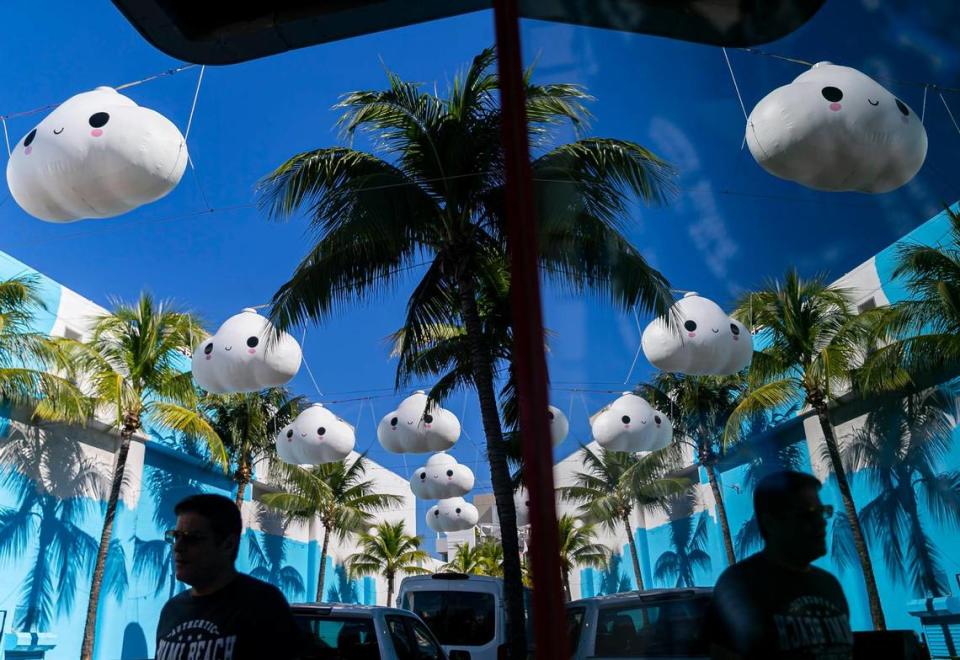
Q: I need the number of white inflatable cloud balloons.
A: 11